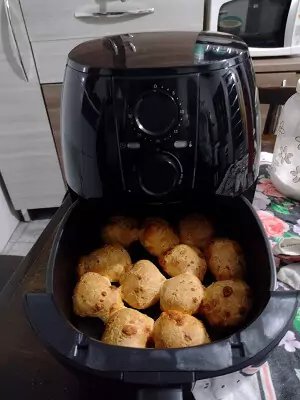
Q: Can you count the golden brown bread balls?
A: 12